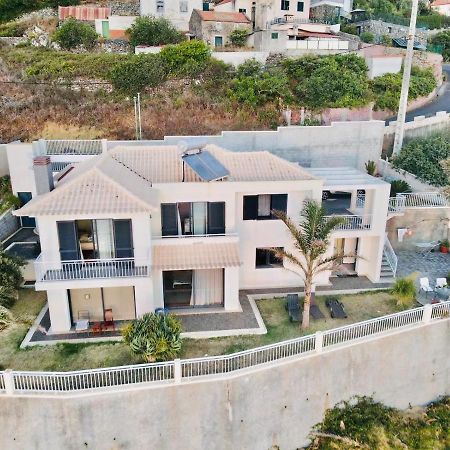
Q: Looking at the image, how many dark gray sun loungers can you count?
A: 3